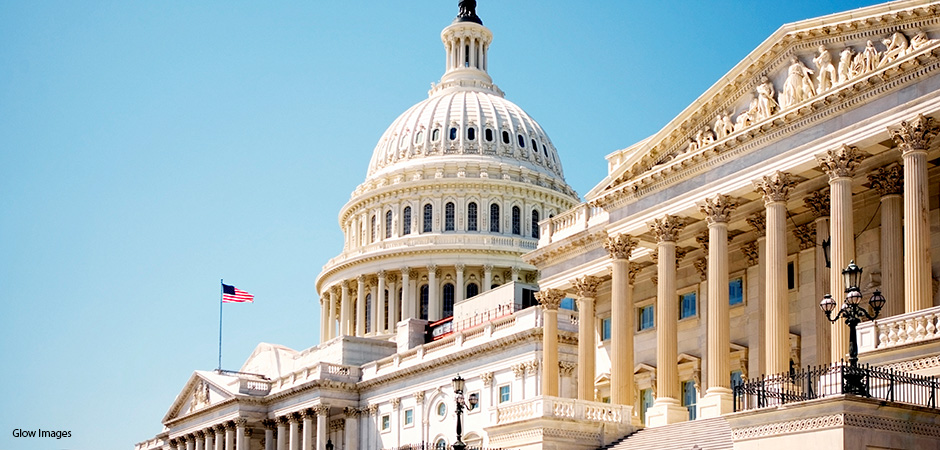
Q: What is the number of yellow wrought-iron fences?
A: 0